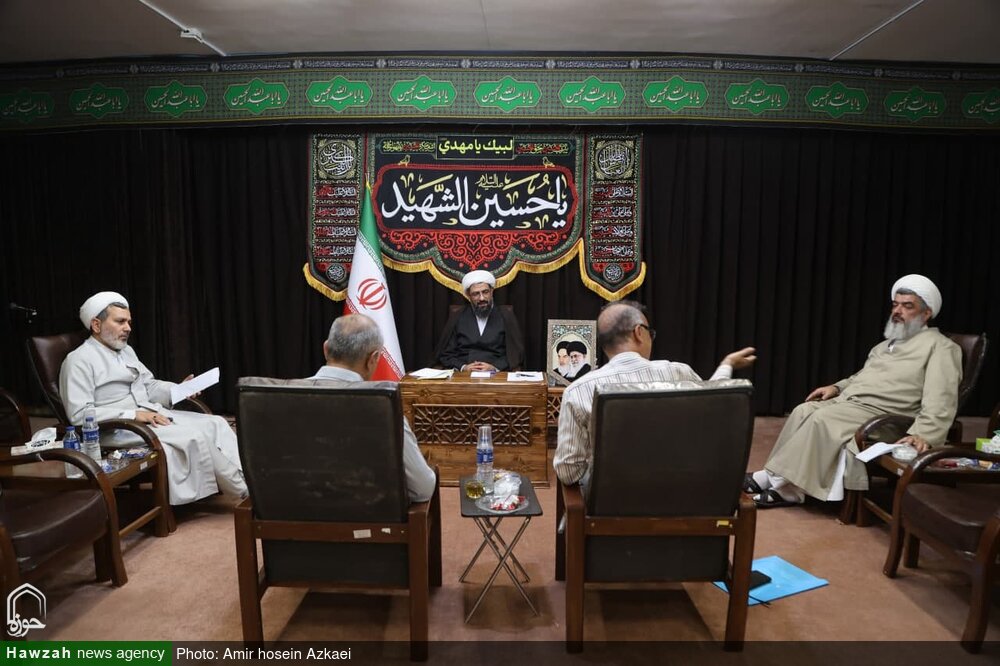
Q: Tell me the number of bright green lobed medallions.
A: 13